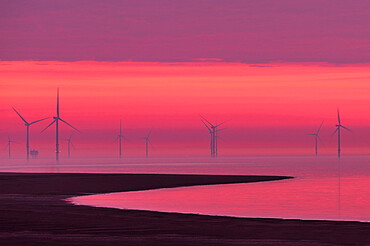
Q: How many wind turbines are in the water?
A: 11